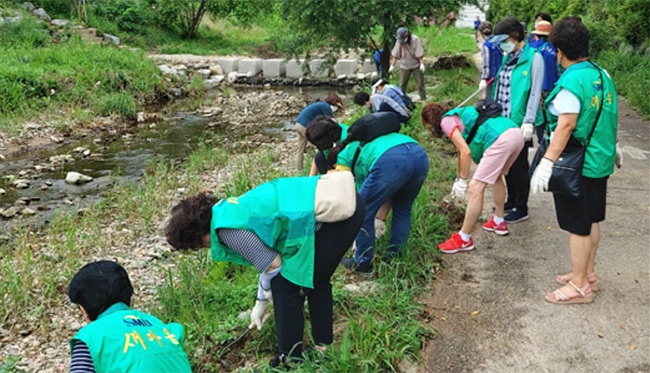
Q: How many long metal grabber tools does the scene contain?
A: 1